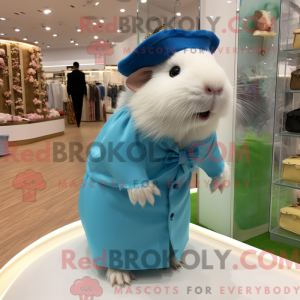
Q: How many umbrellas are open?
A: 0